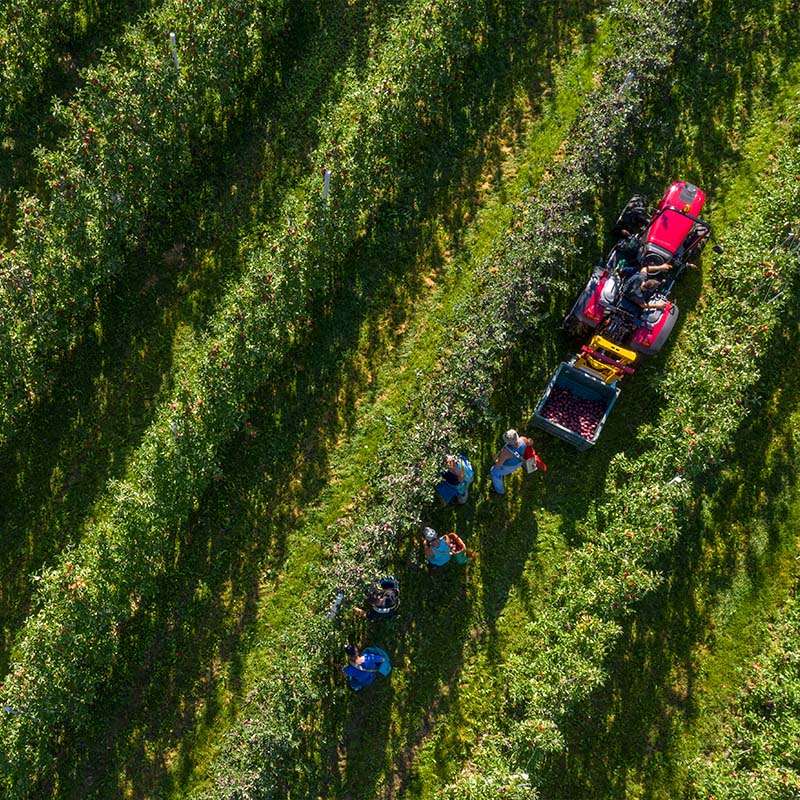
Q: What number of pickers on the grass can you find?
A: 5